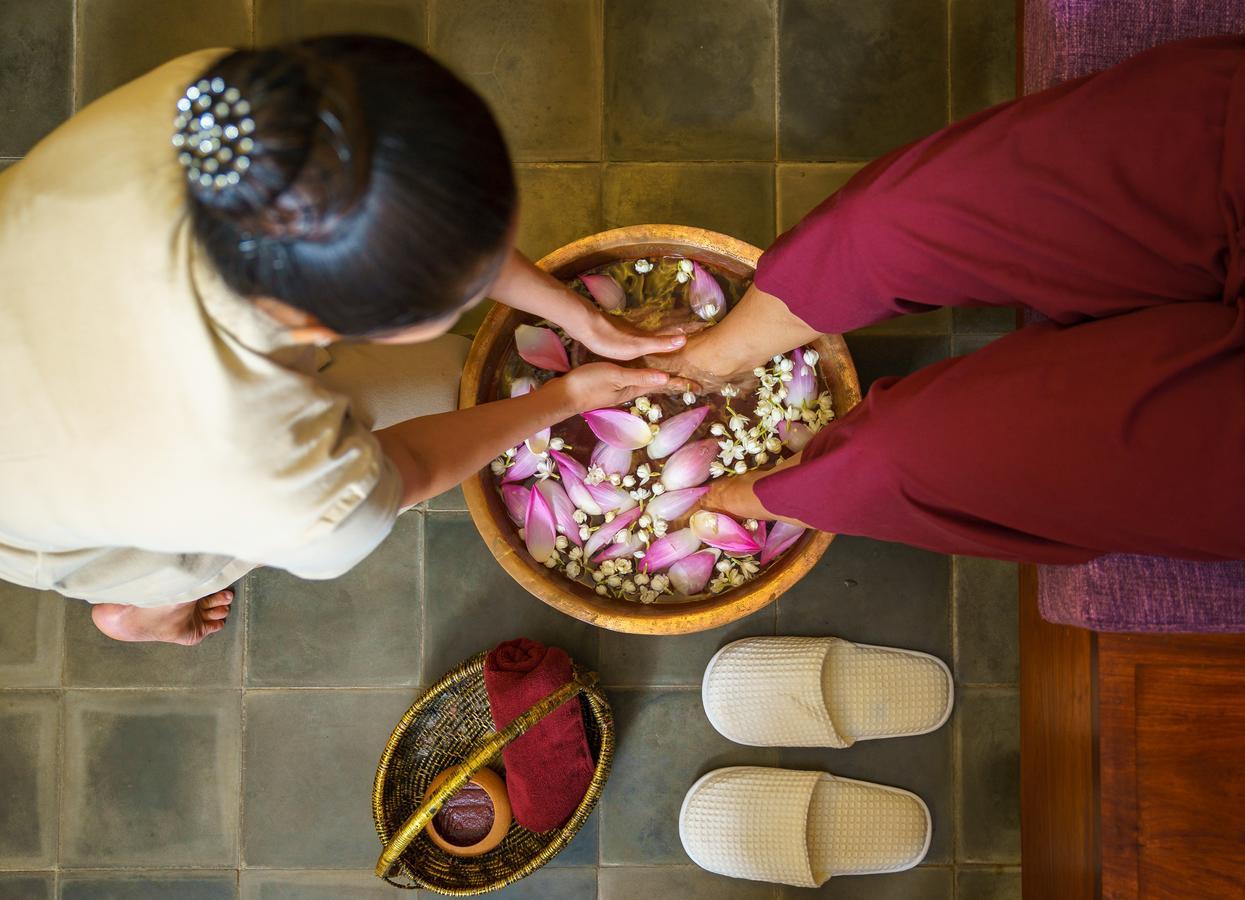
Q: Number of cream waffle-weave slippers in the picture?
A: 2